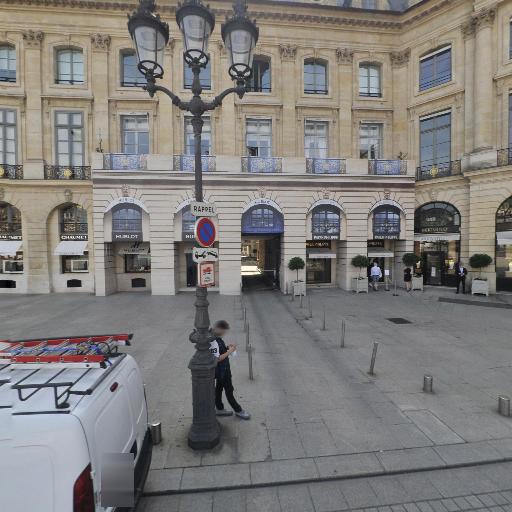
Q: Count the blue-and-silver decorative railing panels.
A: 5